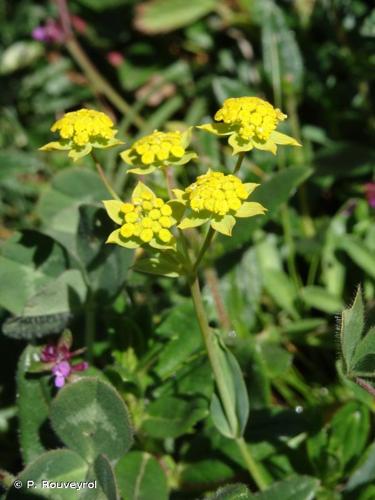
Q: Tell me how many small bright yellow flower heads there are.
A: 5